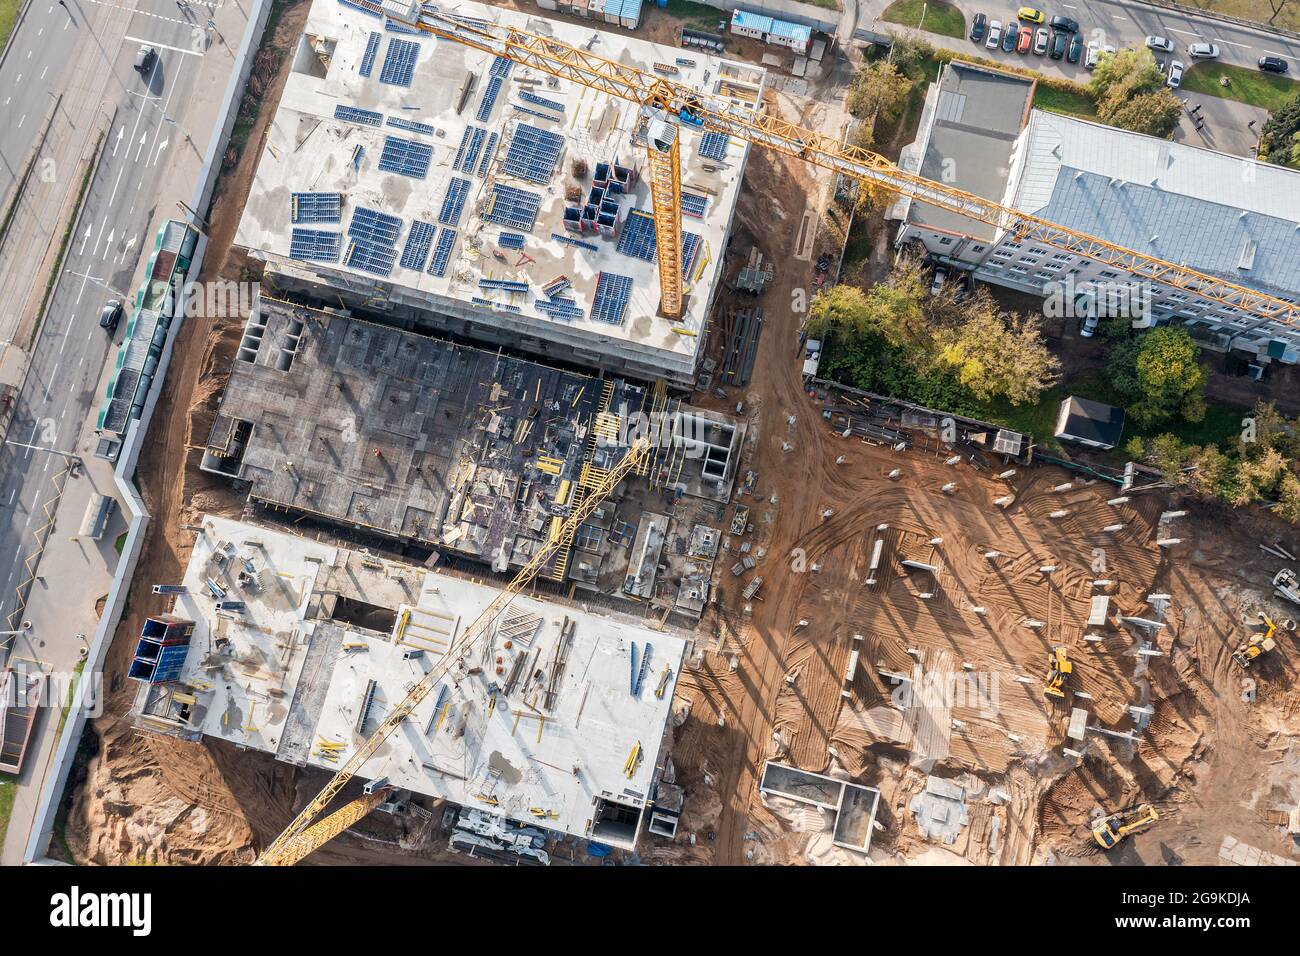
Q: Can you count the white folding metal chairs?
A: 0